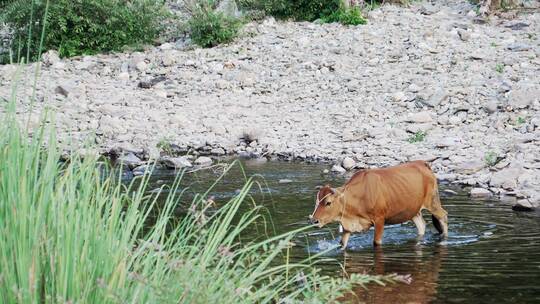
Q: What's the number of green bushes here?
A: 3